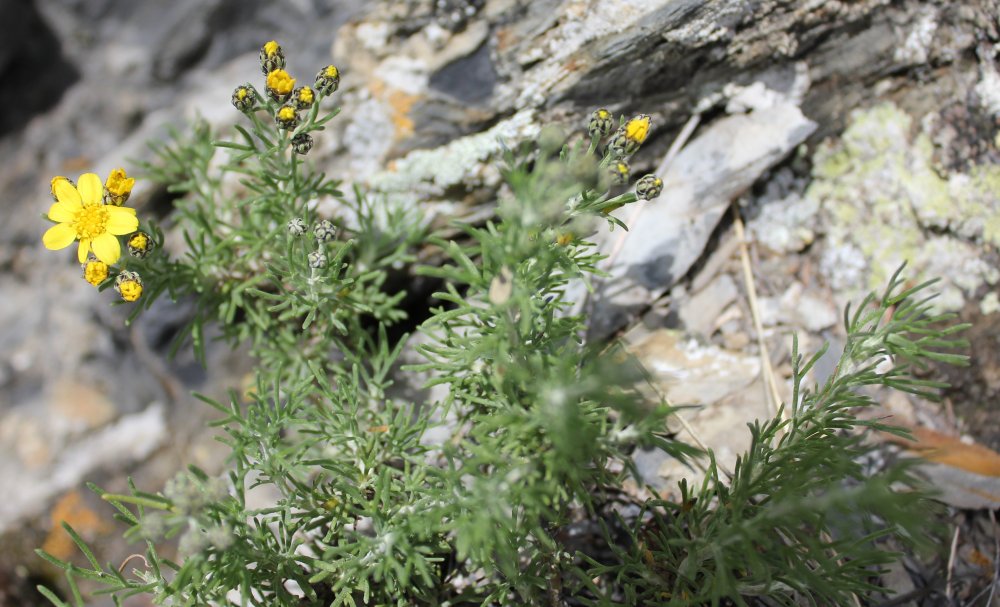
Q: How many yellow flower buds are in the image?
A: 15